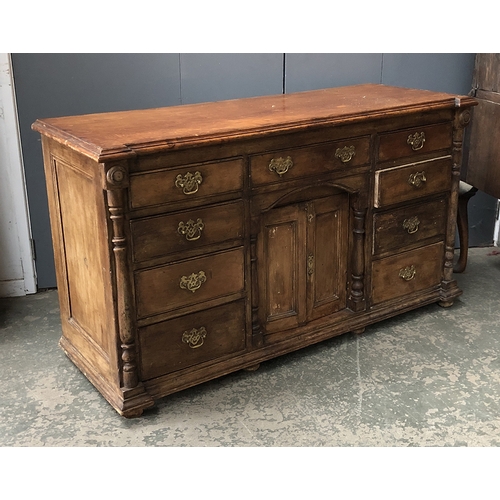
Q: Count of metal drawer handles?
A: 10